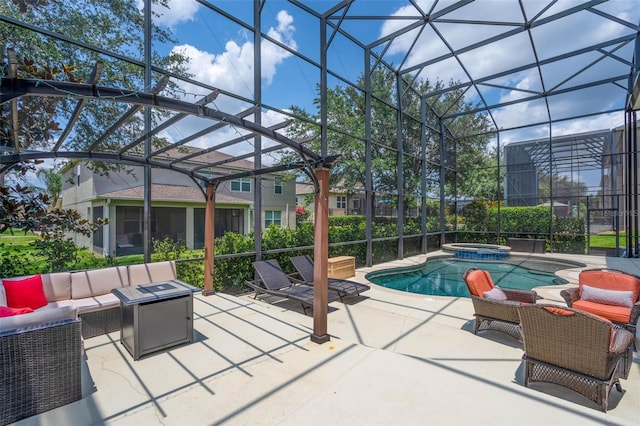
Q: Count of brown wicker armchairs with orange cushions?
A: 3